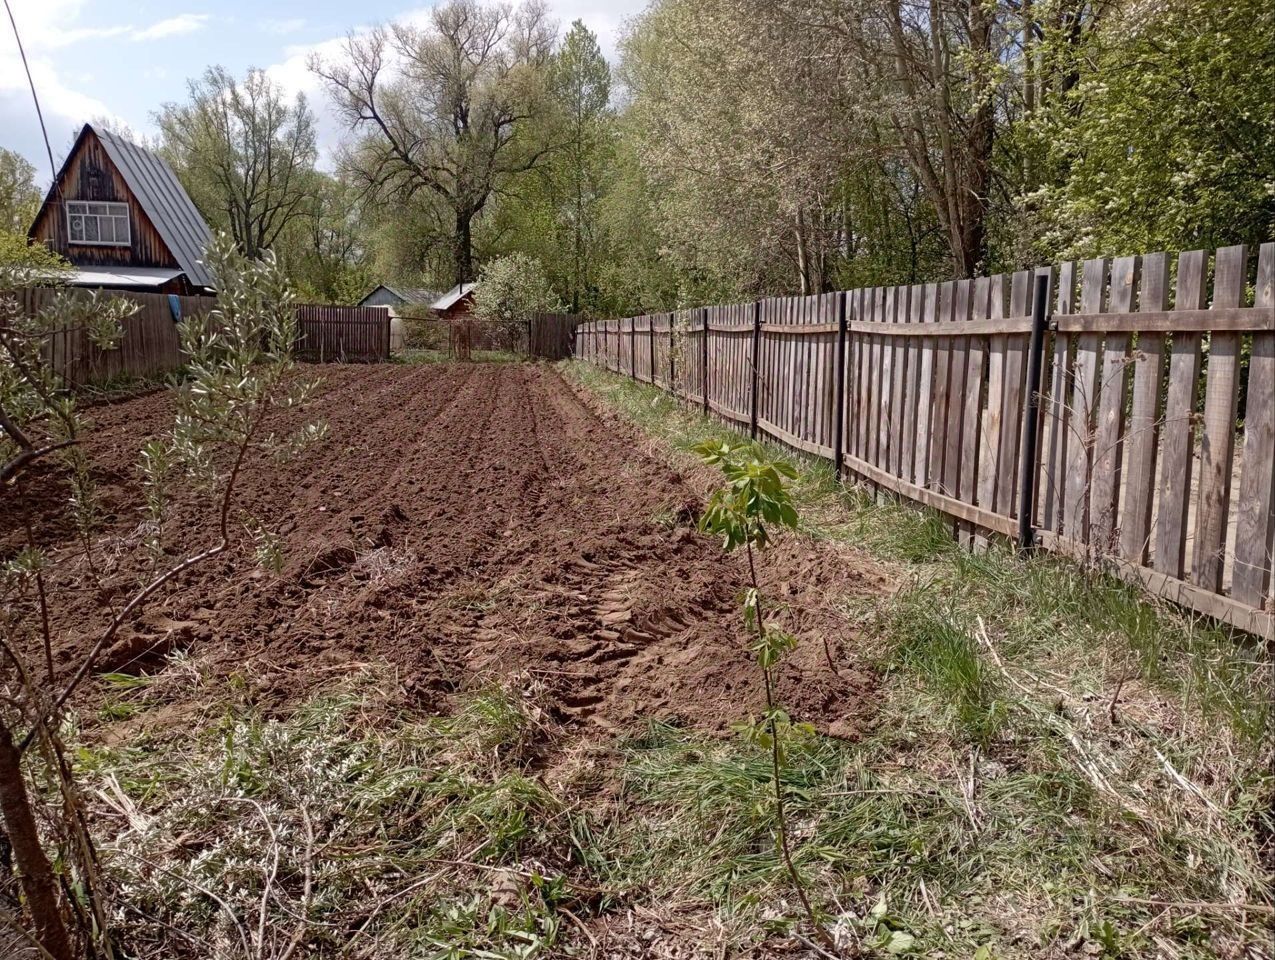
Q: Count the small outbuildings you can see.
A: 2